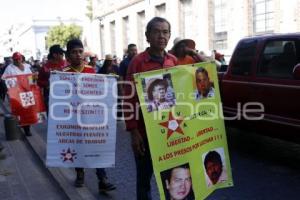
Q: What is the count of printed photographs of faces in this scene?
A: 4